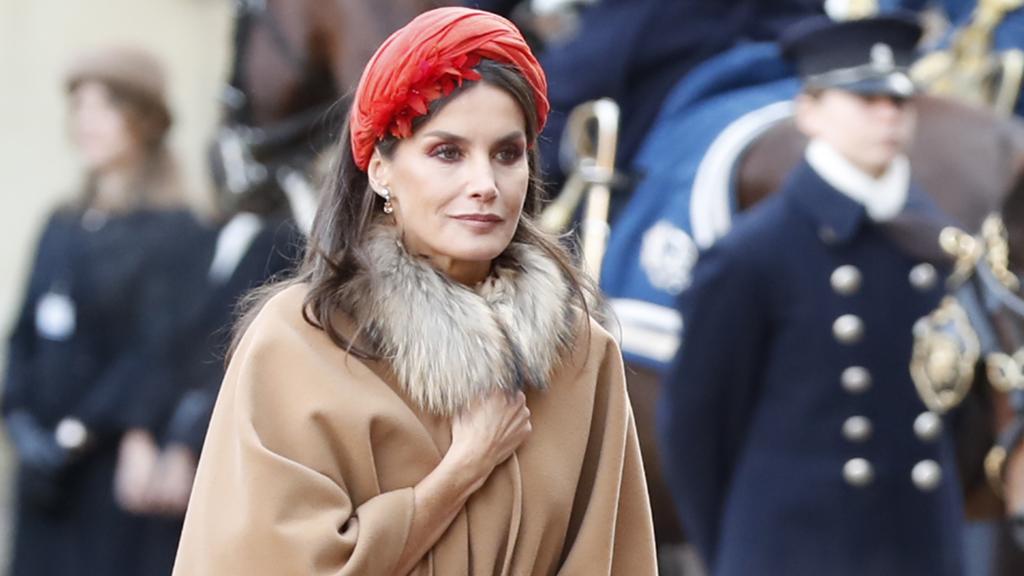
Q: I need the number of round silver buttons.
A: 8